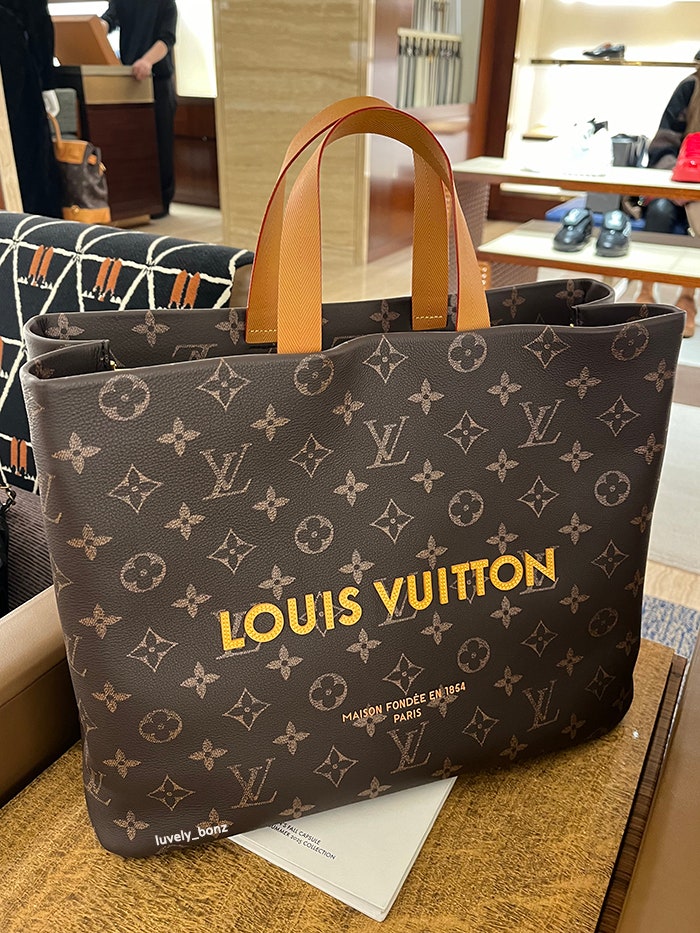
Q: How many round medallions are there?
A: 12